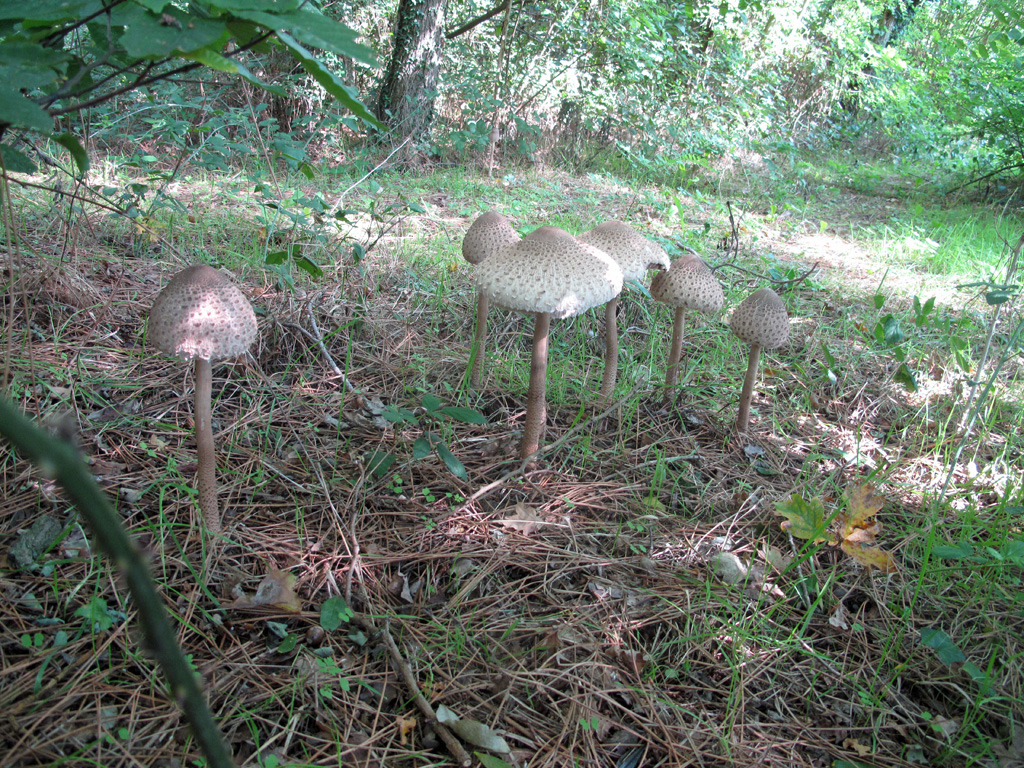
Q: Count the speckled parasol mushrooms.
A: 6